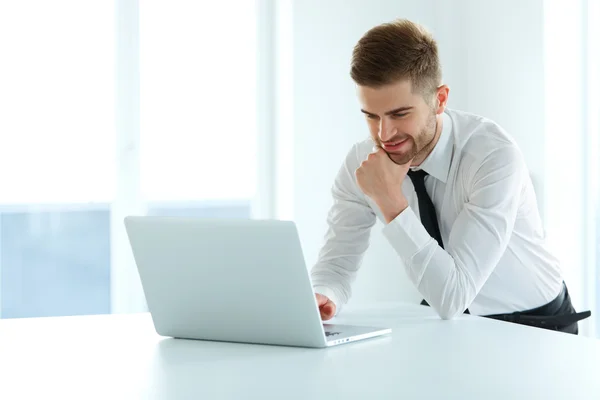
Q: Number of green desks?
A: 0